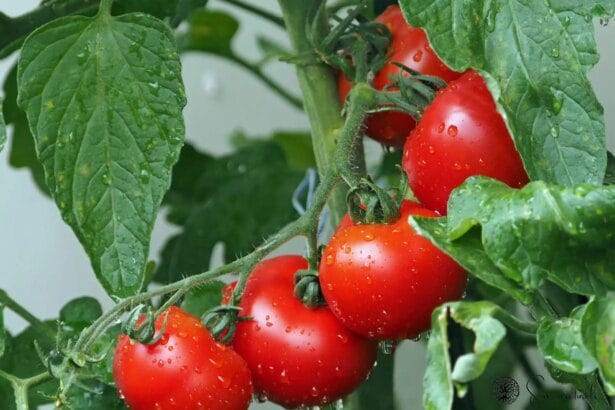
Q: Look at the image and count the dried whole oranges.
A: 0